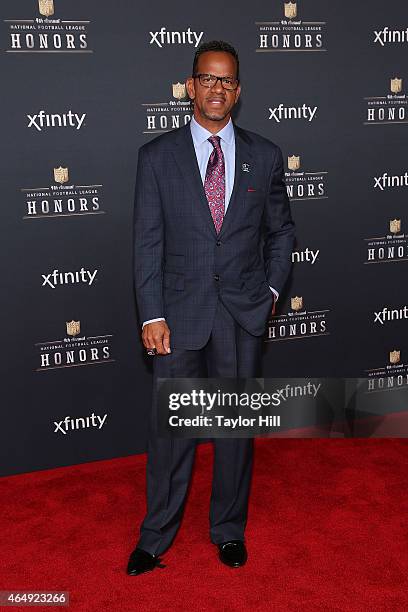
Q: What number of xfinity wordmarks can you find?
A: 10